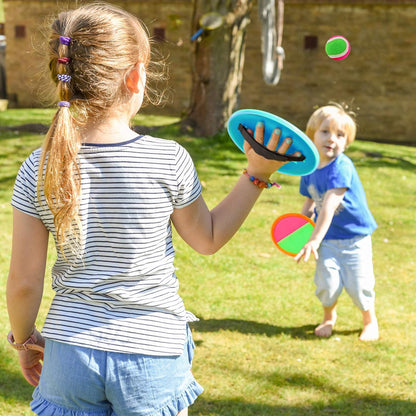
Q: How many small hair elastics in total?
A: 4